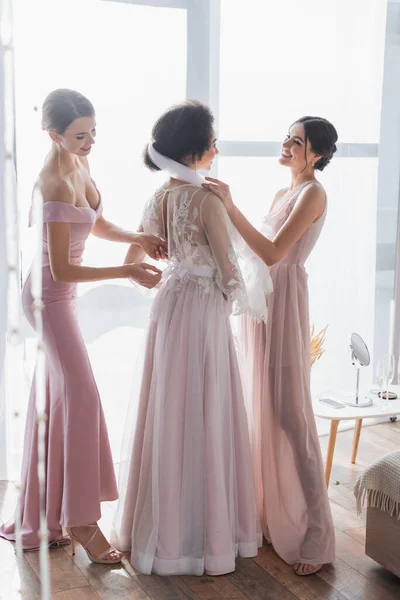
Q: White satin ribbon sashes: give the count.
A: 1